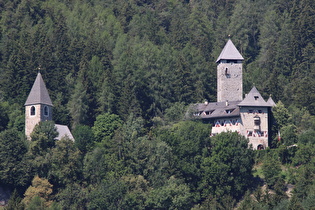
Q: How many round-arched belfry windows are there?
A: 2